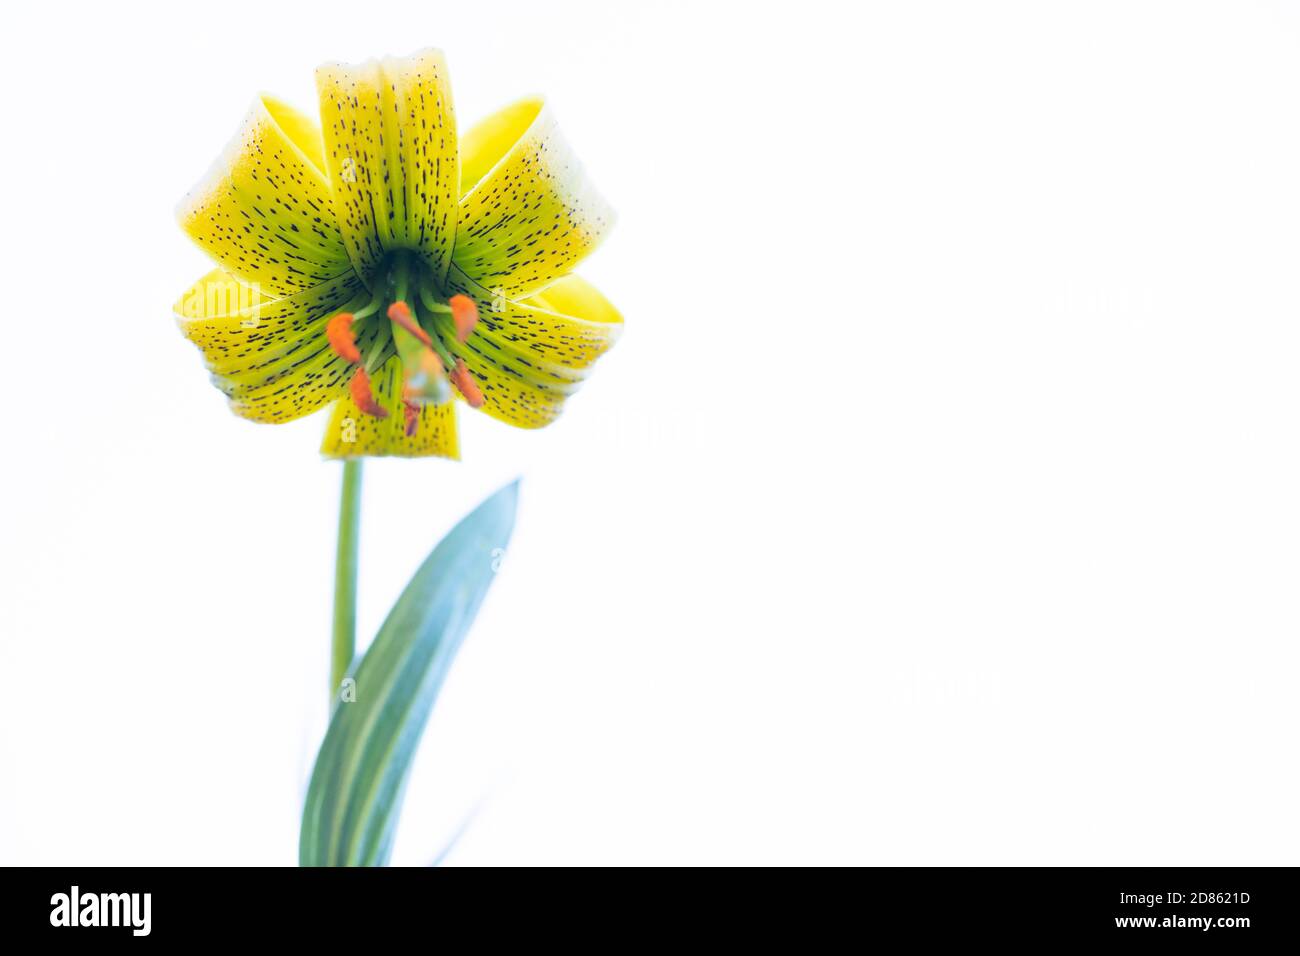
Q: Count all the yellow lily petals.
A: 6